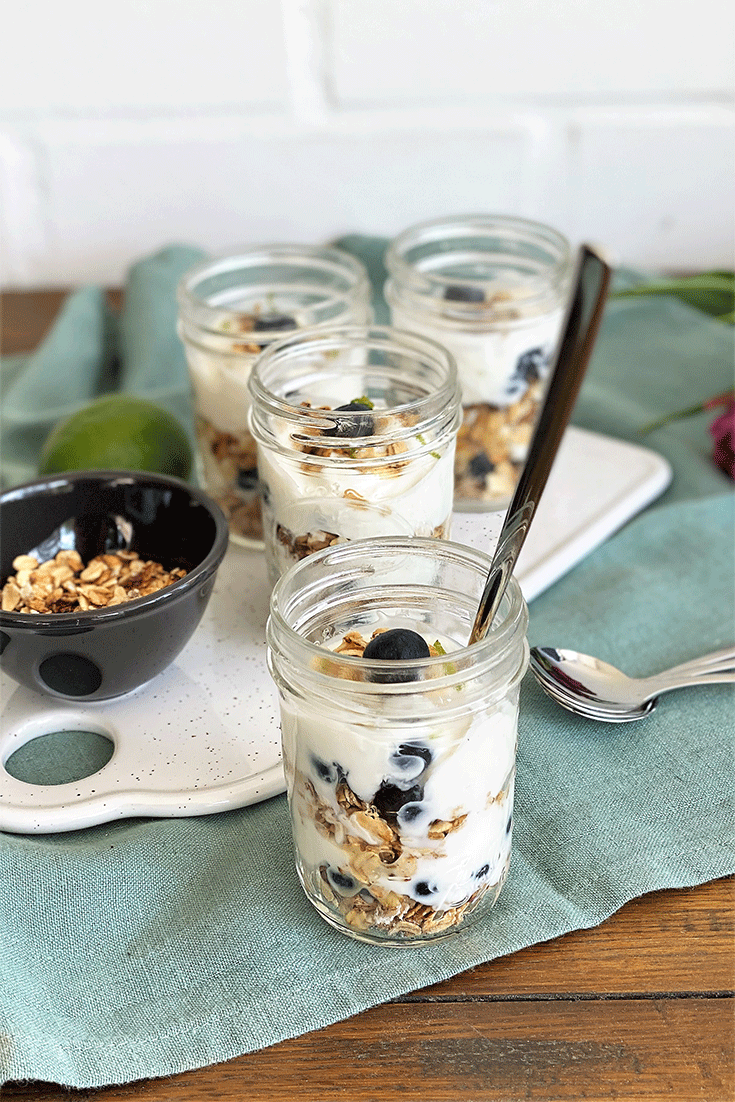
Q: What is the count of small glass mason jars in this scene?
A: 4